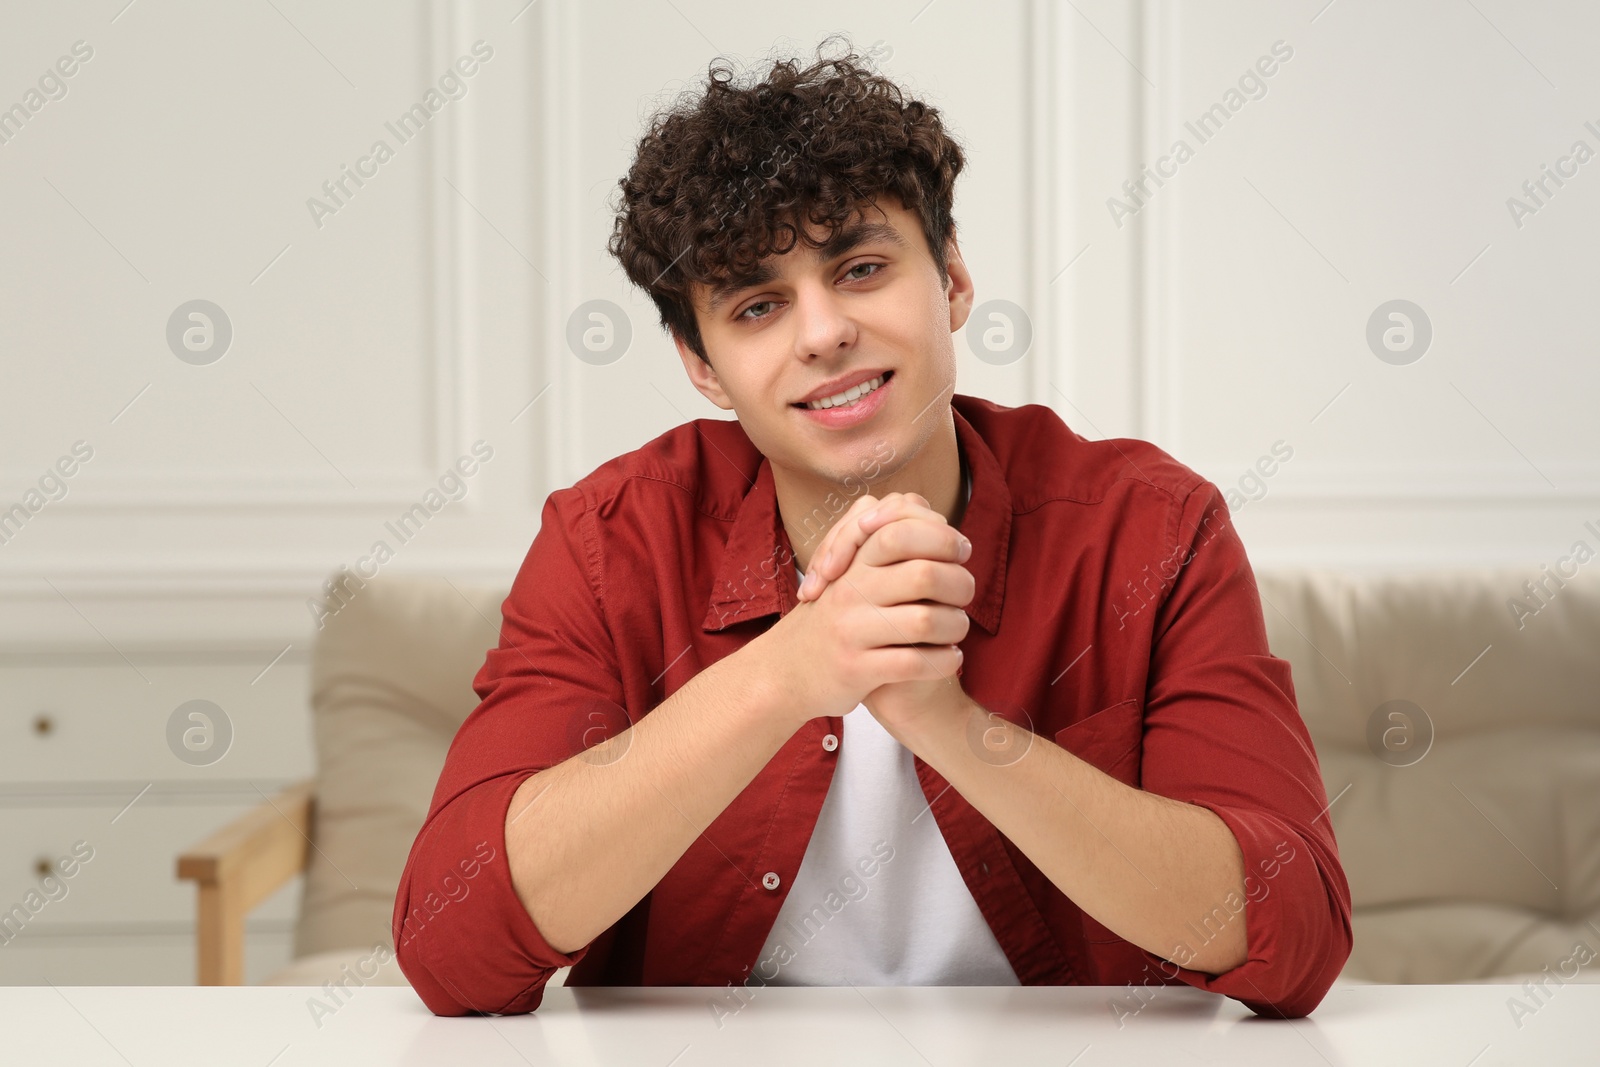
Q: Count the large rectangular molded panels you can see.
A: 3